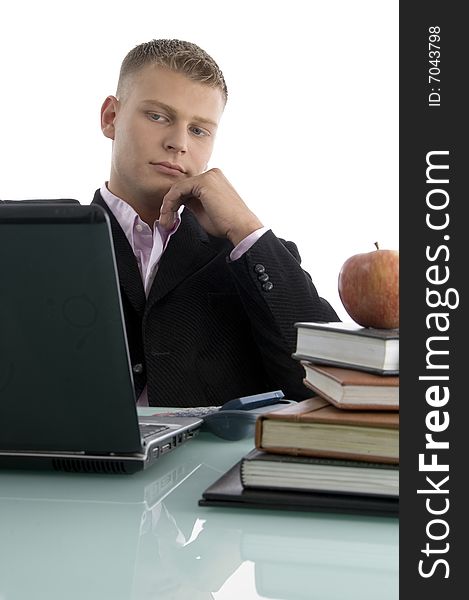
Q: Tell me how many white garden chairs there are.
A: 0